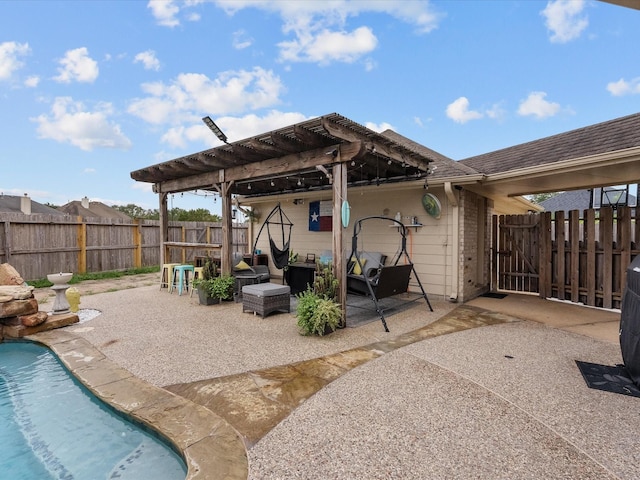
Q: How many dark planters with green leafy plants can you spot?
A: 2